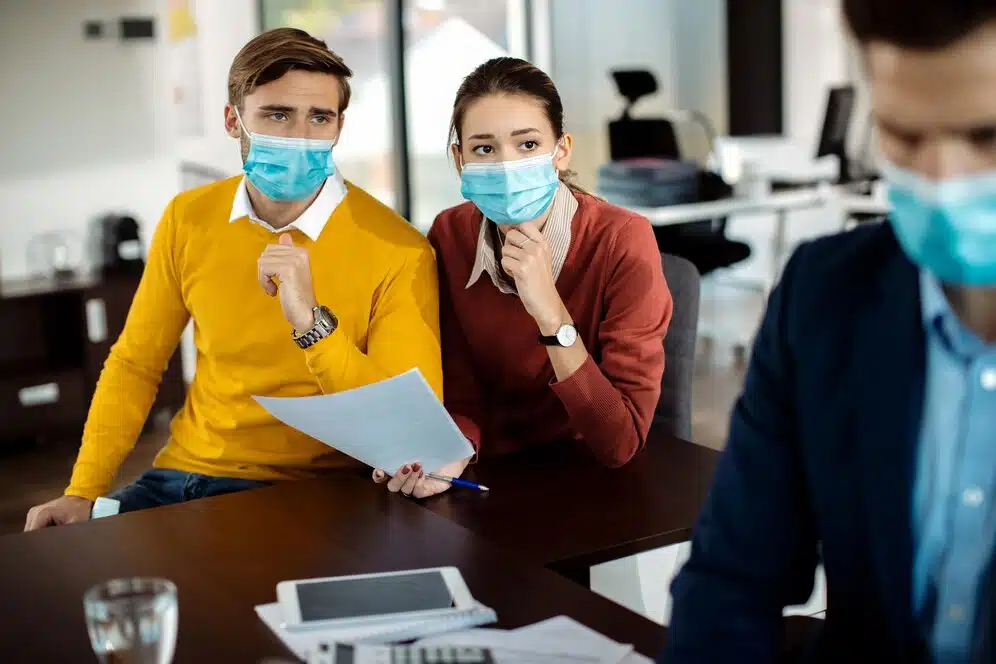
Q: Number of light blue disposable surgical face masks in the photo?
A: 3